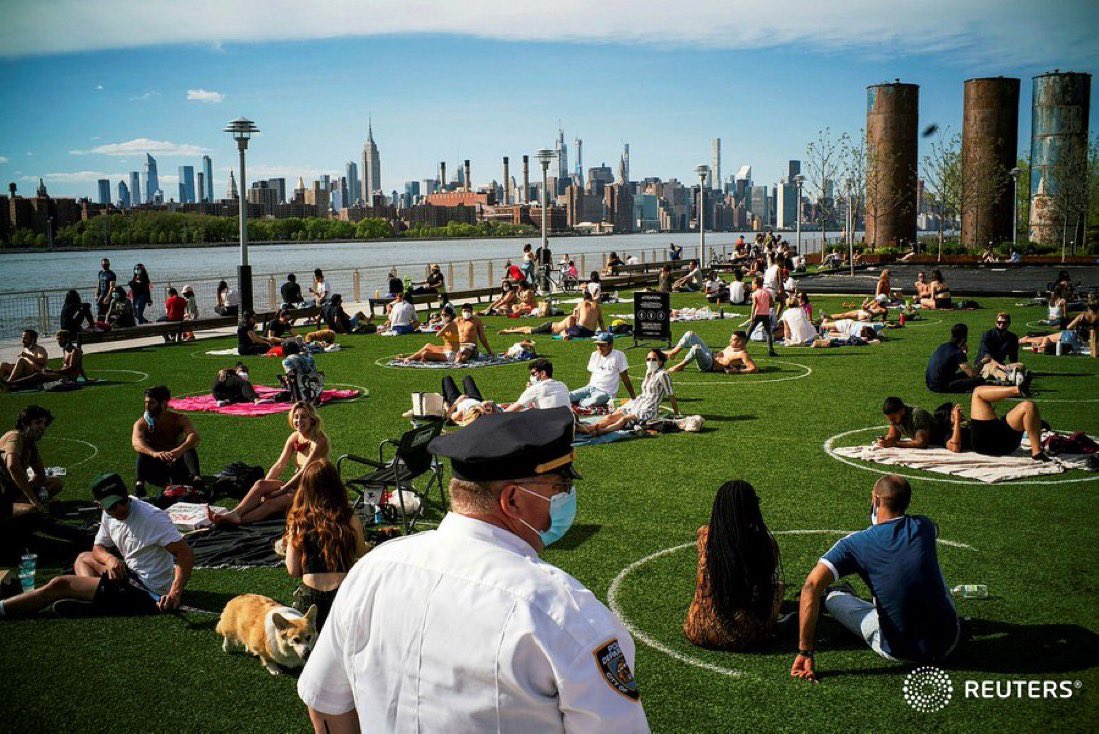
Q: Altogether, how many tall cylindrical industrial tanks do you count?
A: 3